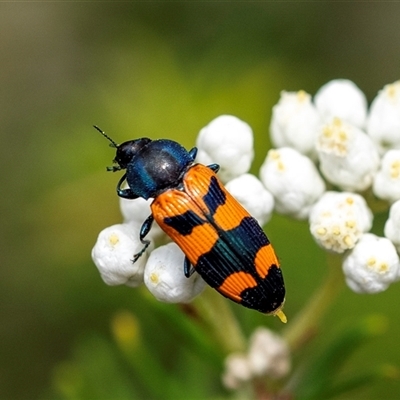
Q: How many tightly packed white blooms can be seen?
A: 14